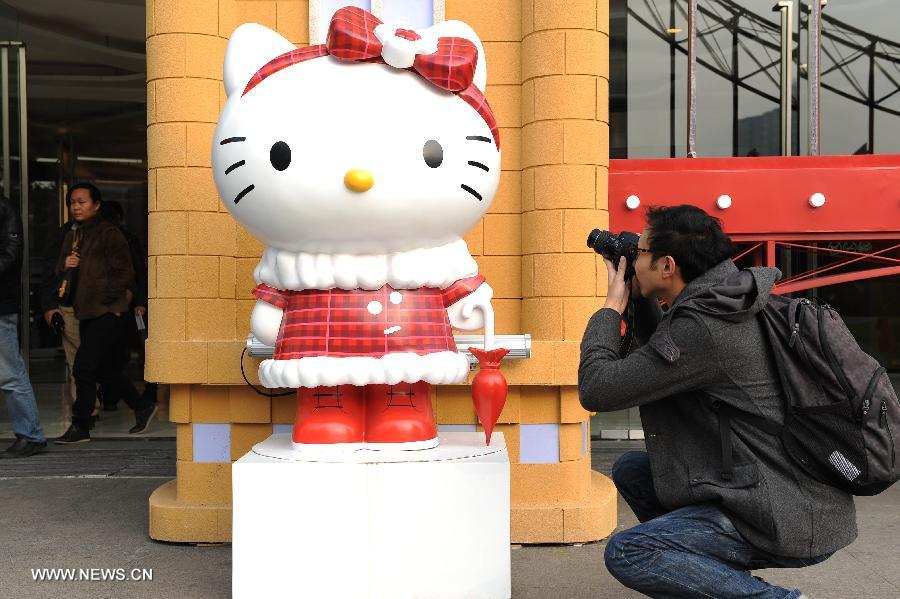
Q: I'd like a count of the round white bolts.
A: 3